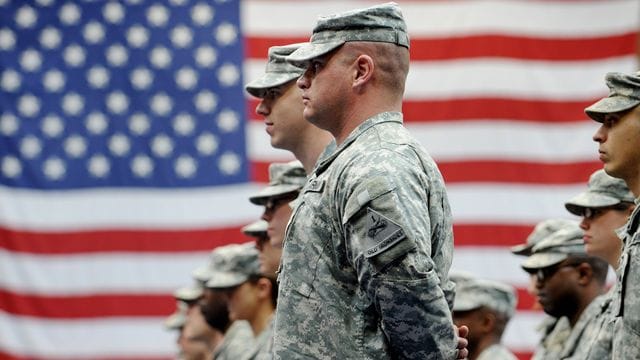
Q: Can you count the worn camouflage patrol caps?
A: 13